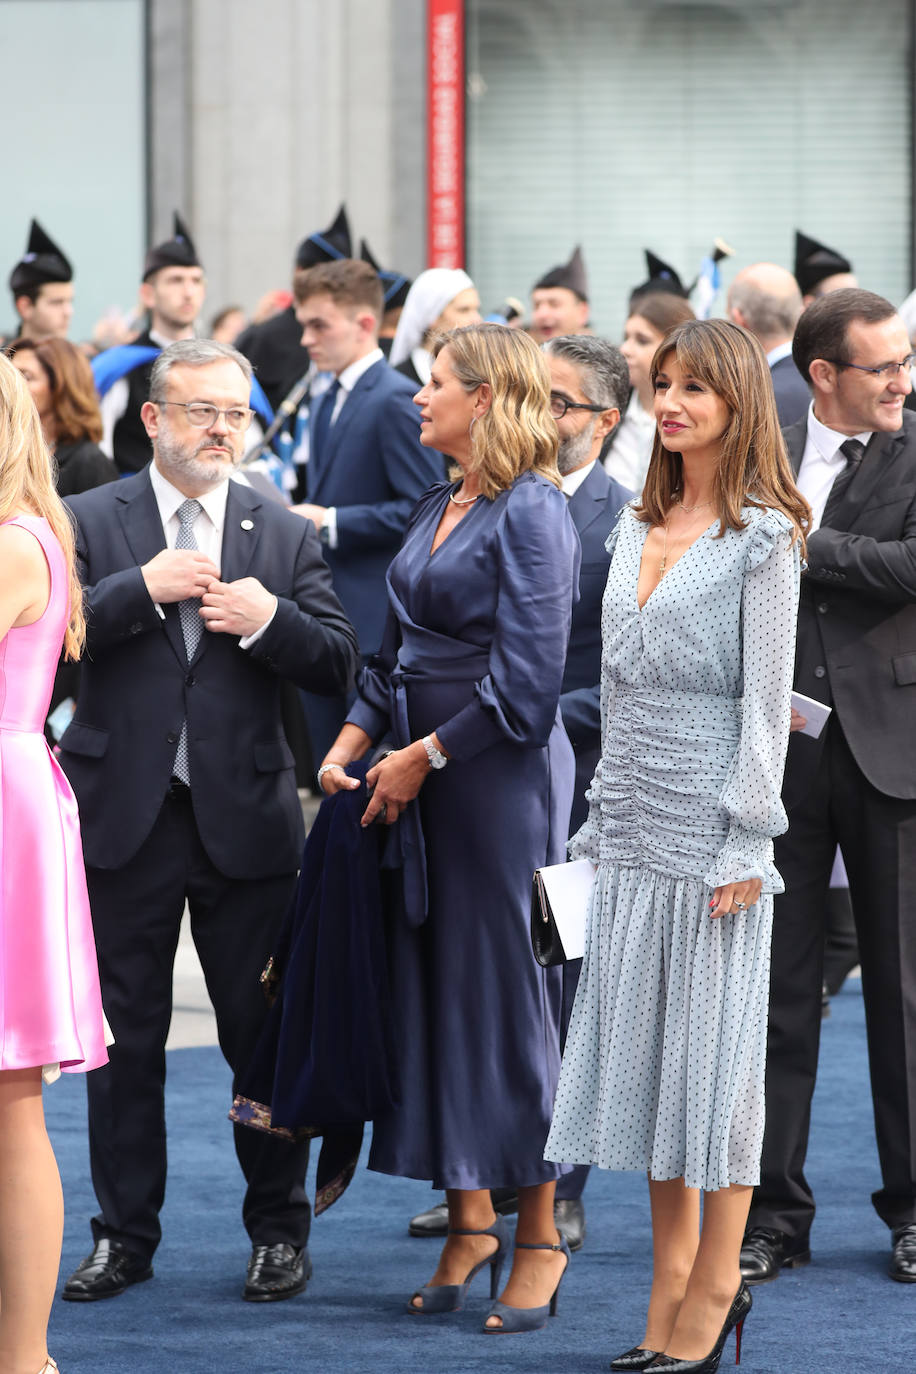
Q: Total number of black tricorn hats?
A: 7